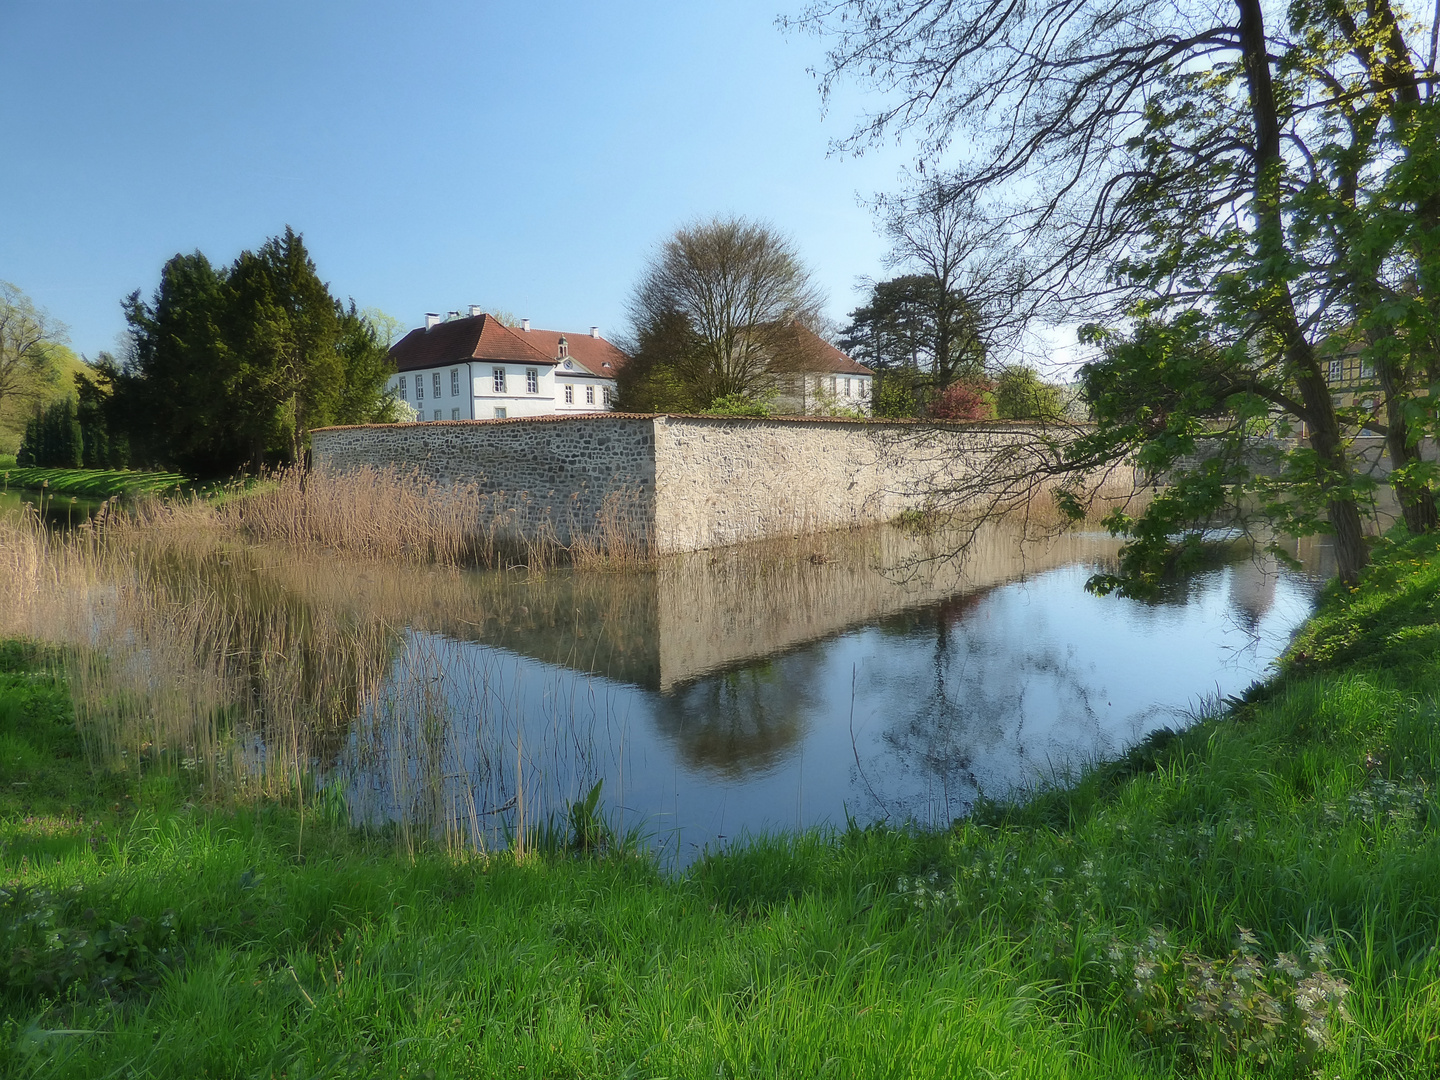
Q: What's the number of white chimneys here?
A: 5